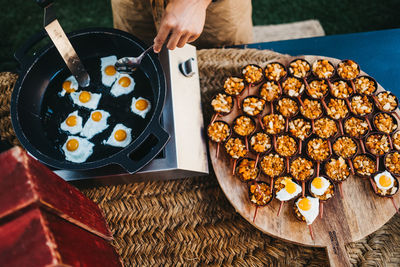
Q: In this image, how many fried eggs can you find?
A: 13